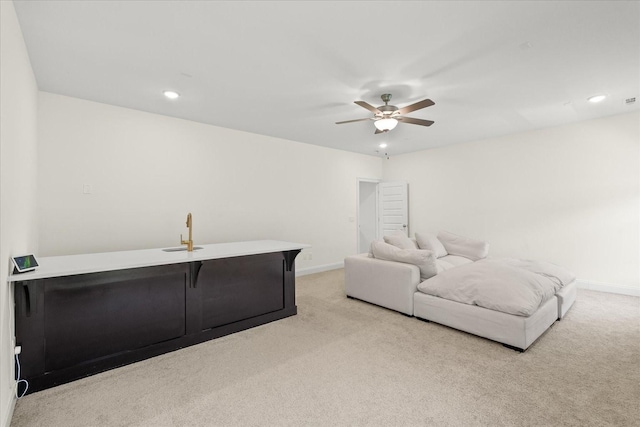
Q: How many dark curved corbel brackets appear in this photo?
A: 3